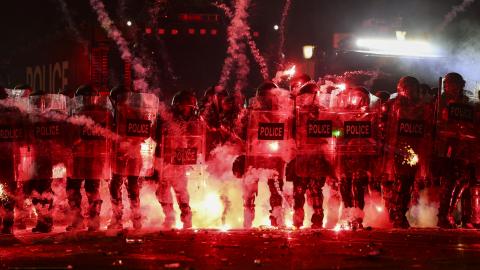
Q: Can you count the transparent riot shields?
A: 10